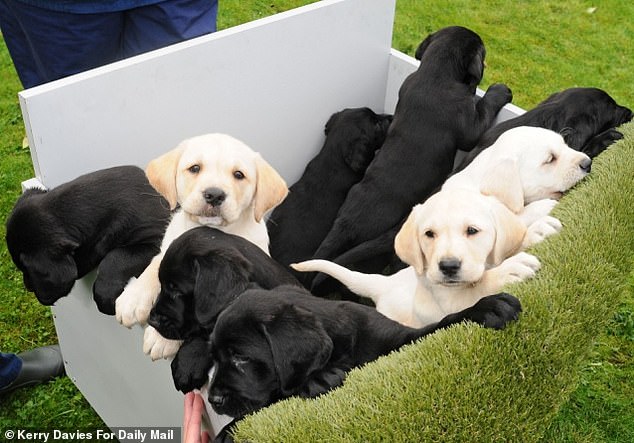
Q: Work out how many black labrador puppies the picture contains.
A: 6